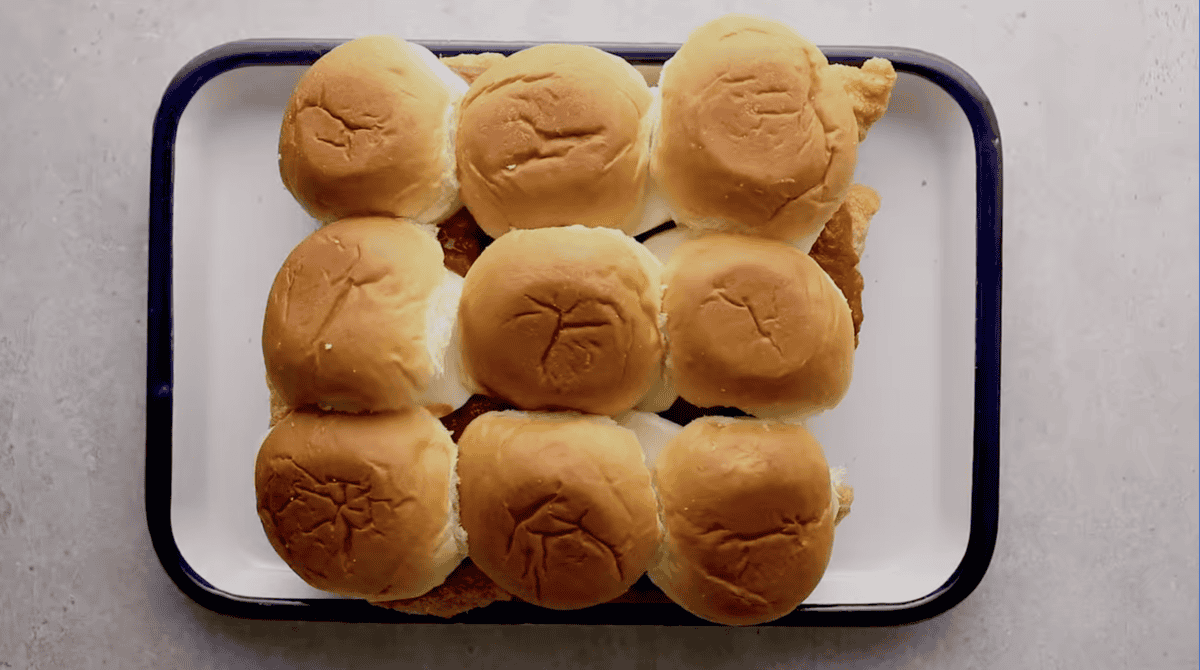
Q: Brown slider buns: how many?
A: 9